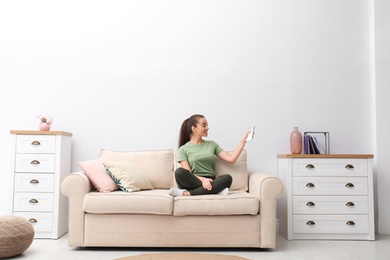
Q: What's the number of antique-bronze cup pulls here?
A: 13